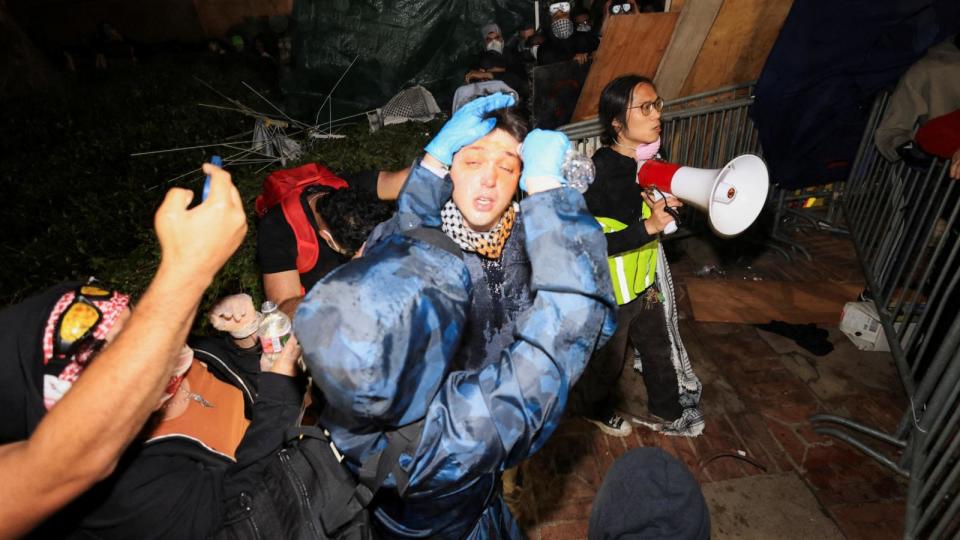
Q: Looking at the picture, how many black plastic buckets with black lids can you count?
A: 0